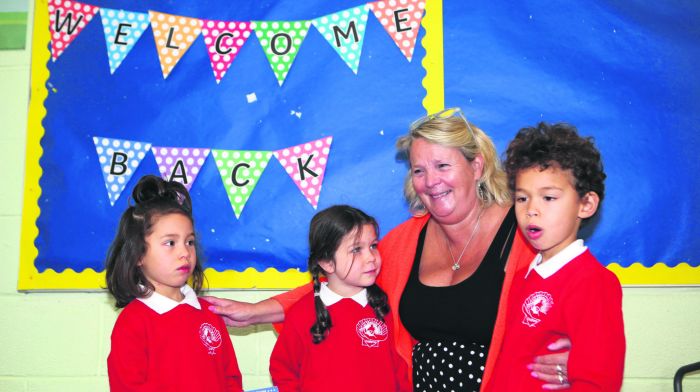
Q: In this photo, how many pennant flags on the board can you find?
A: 11